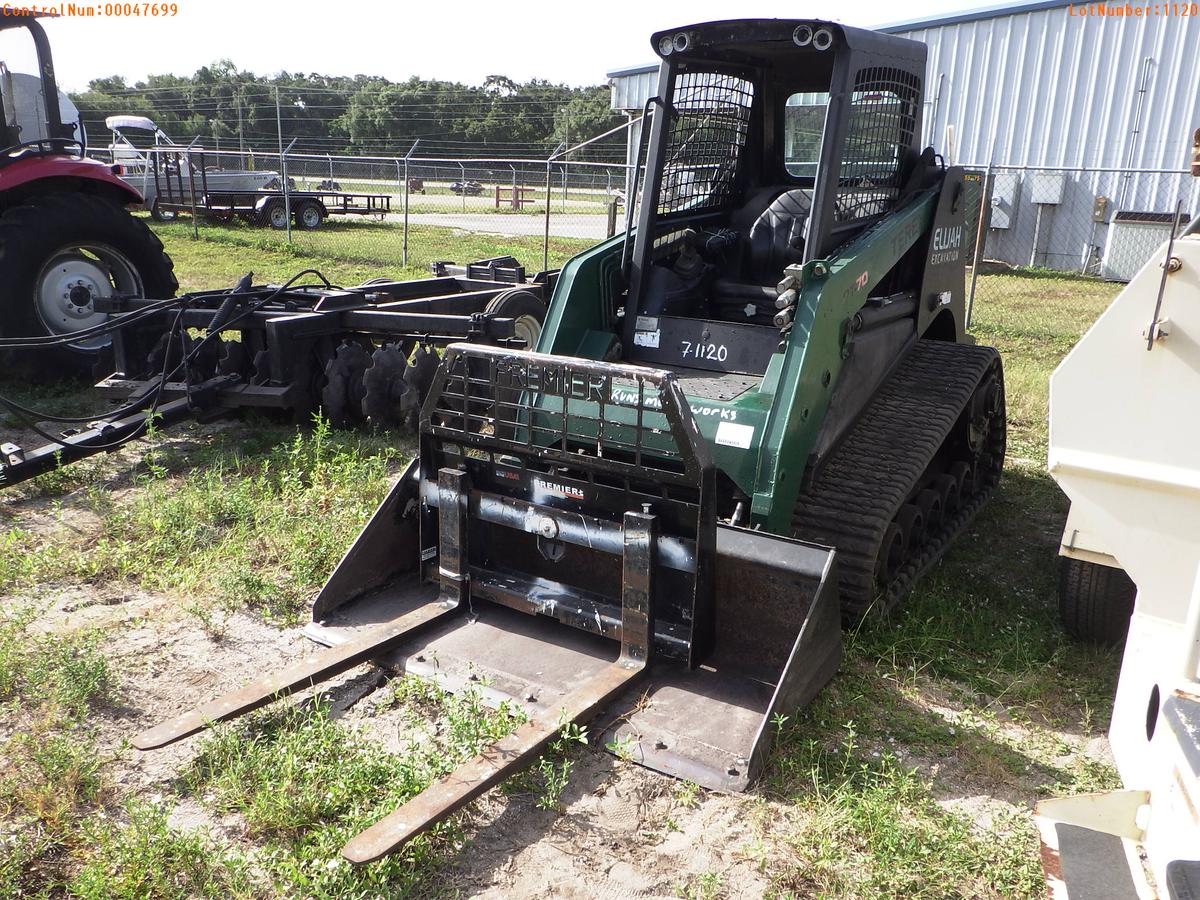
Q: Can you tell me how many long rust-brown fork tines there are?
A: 2